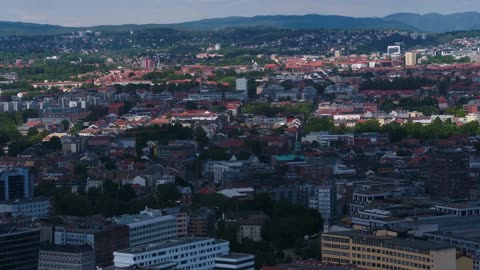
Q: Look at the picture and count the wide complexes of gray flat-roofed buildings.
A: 1